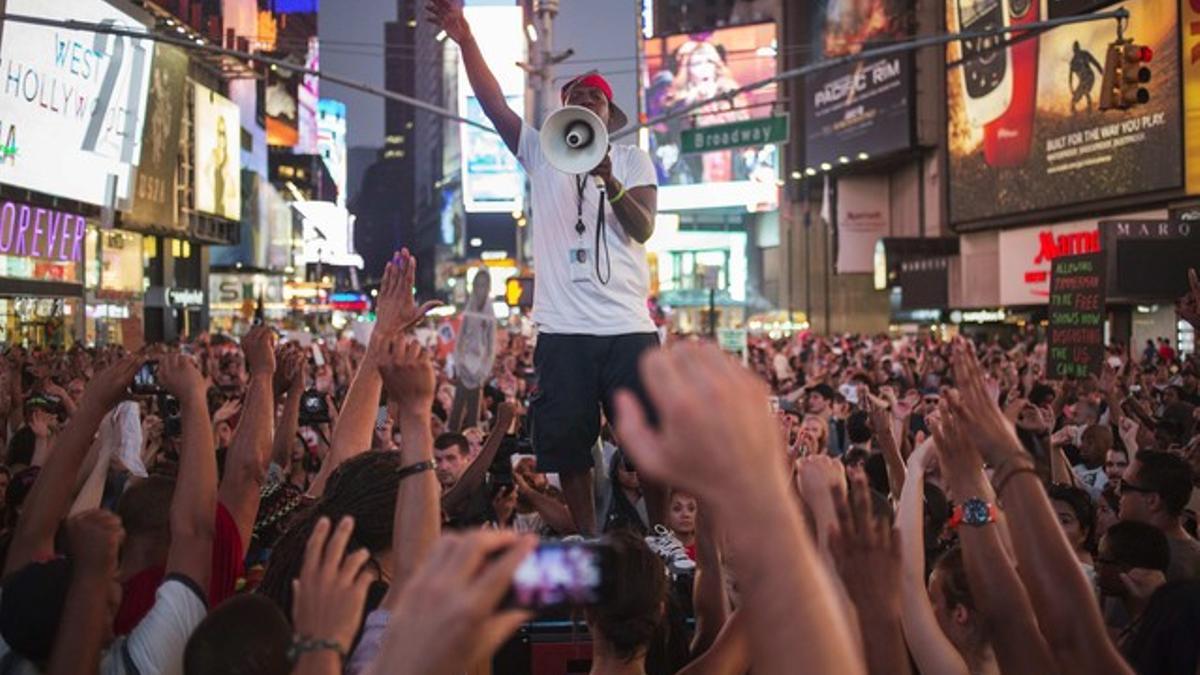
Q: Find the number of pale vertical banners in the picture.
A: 1